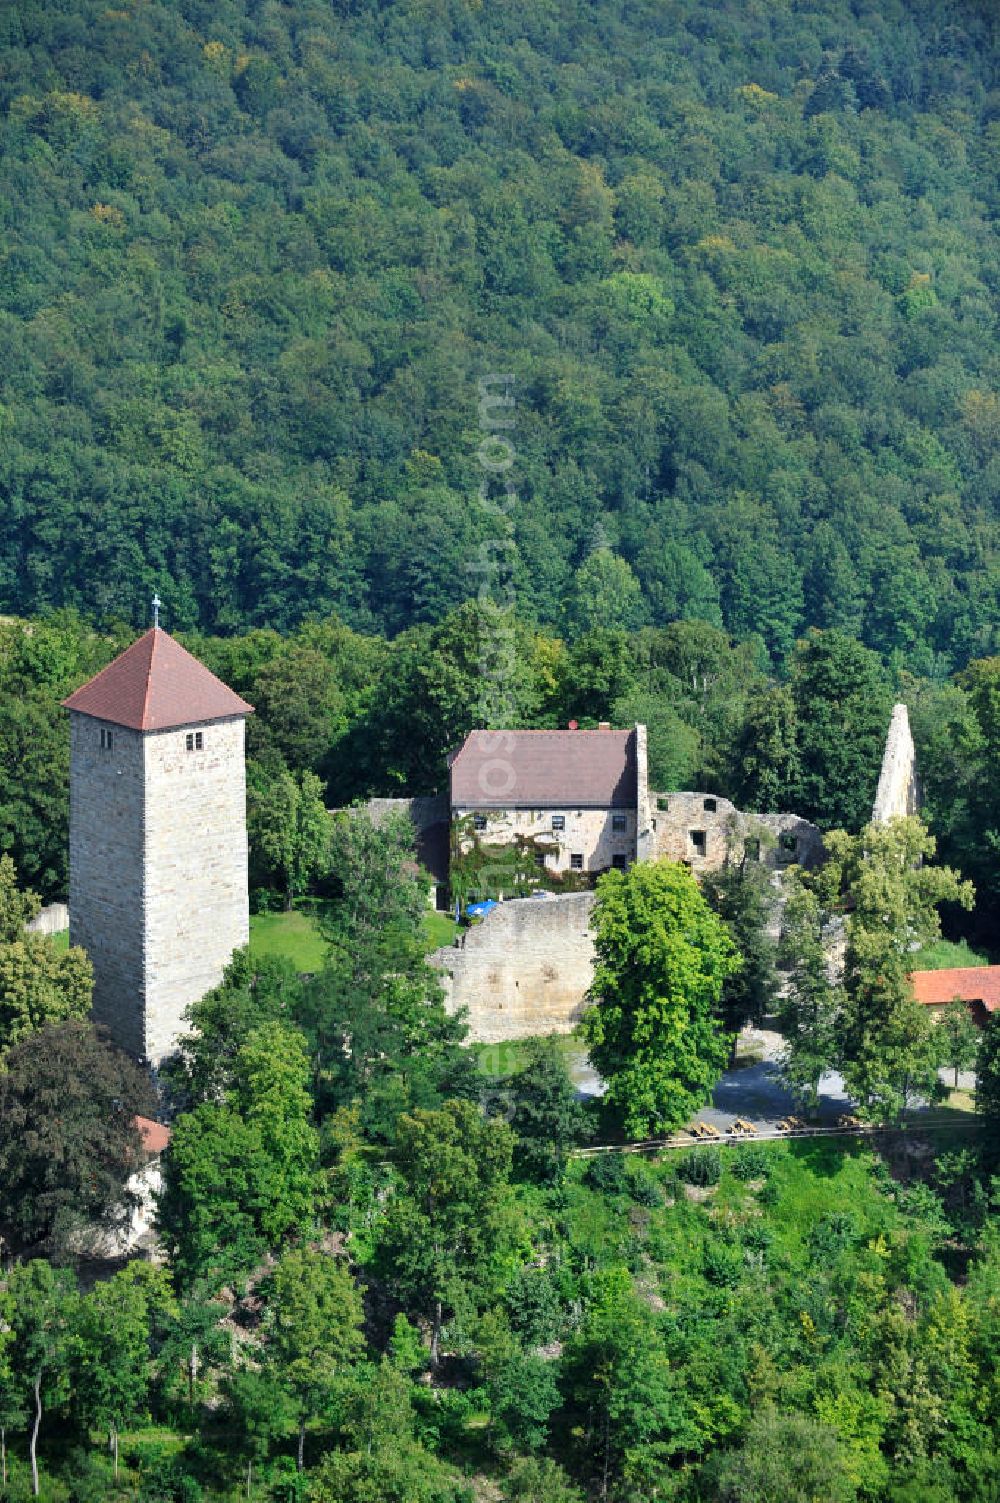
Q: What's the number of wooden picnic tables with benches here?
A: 4